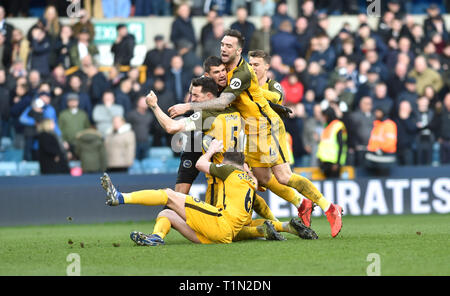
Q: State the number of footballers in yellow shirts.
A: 4